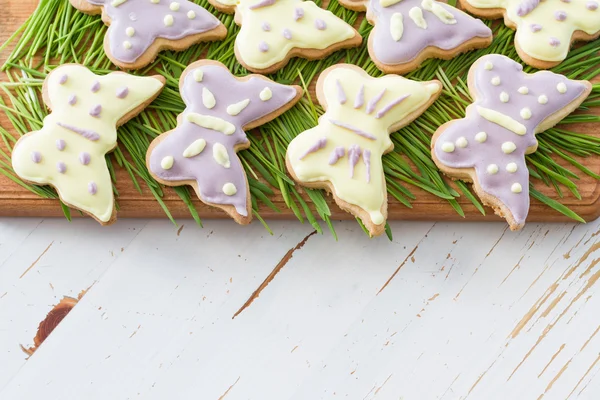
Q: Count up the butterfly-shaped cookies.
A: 8